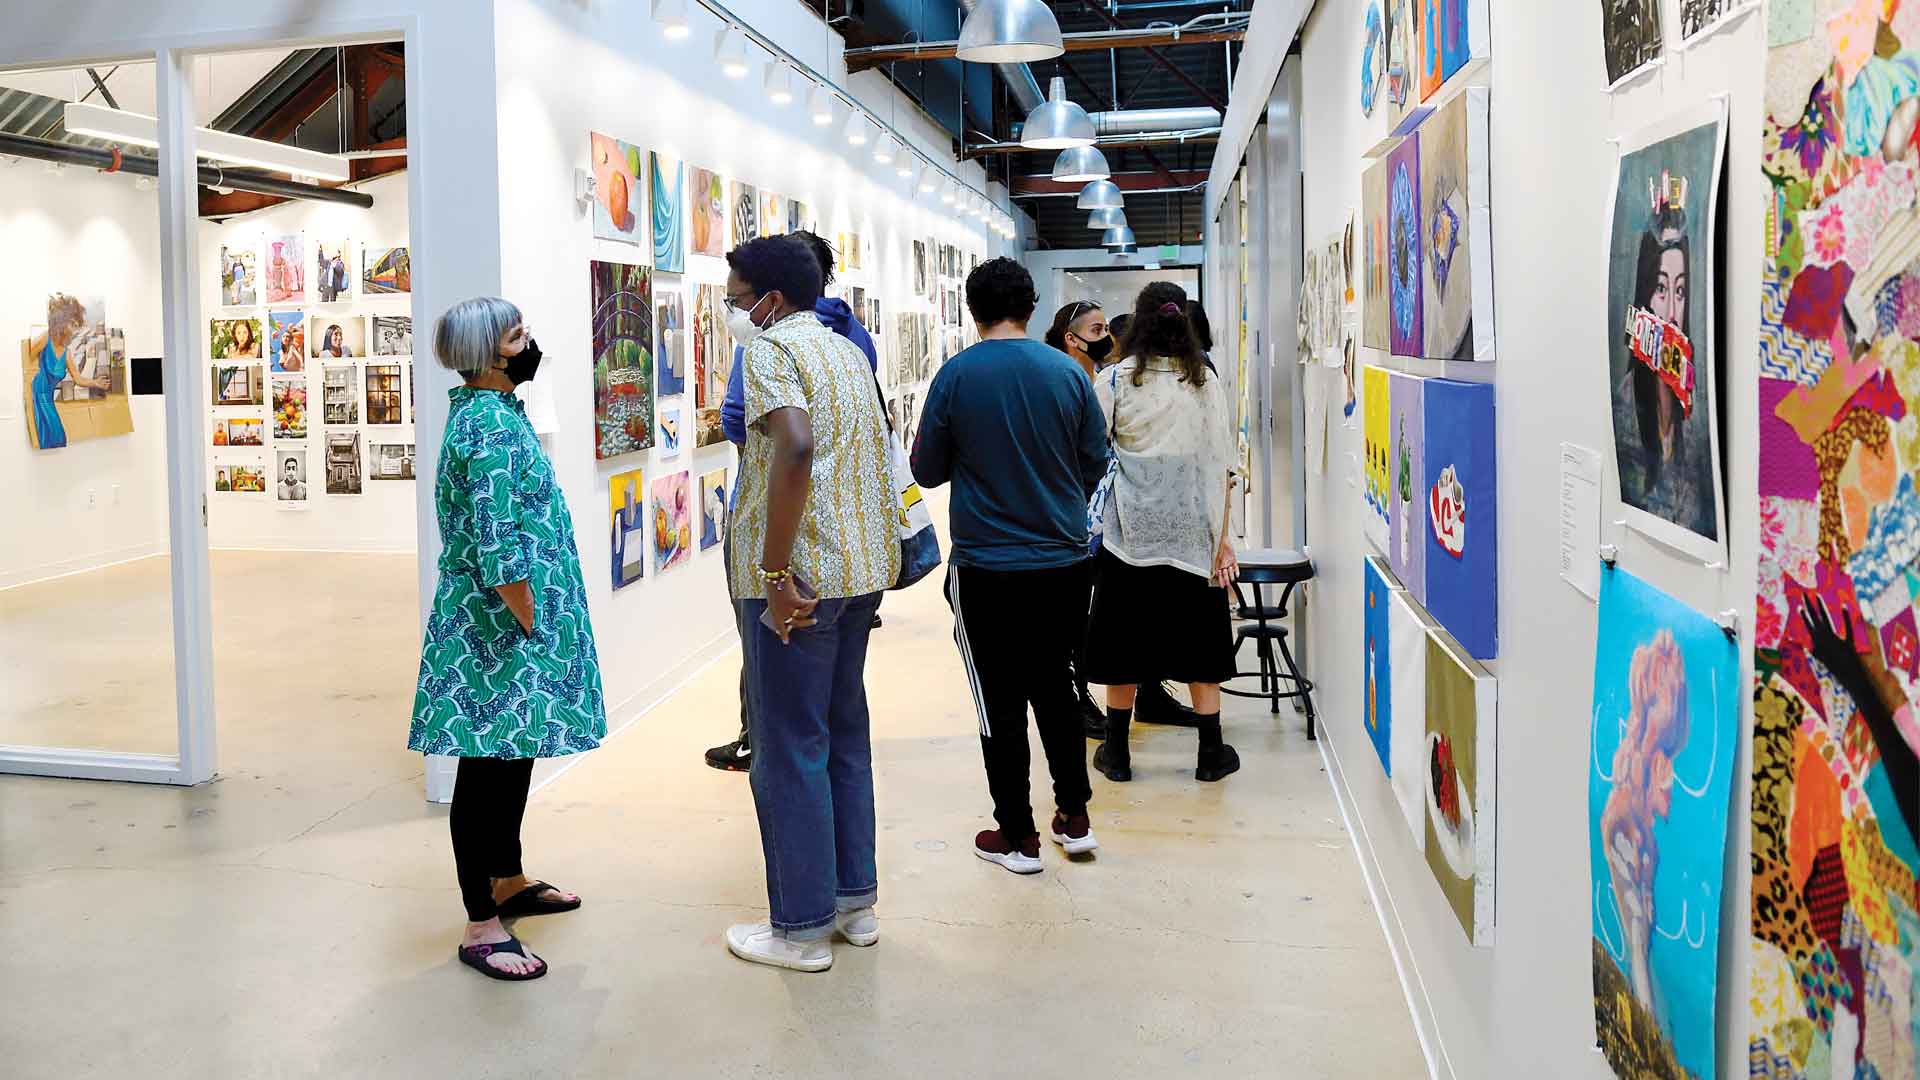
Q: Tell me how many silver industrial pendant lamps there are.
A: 7